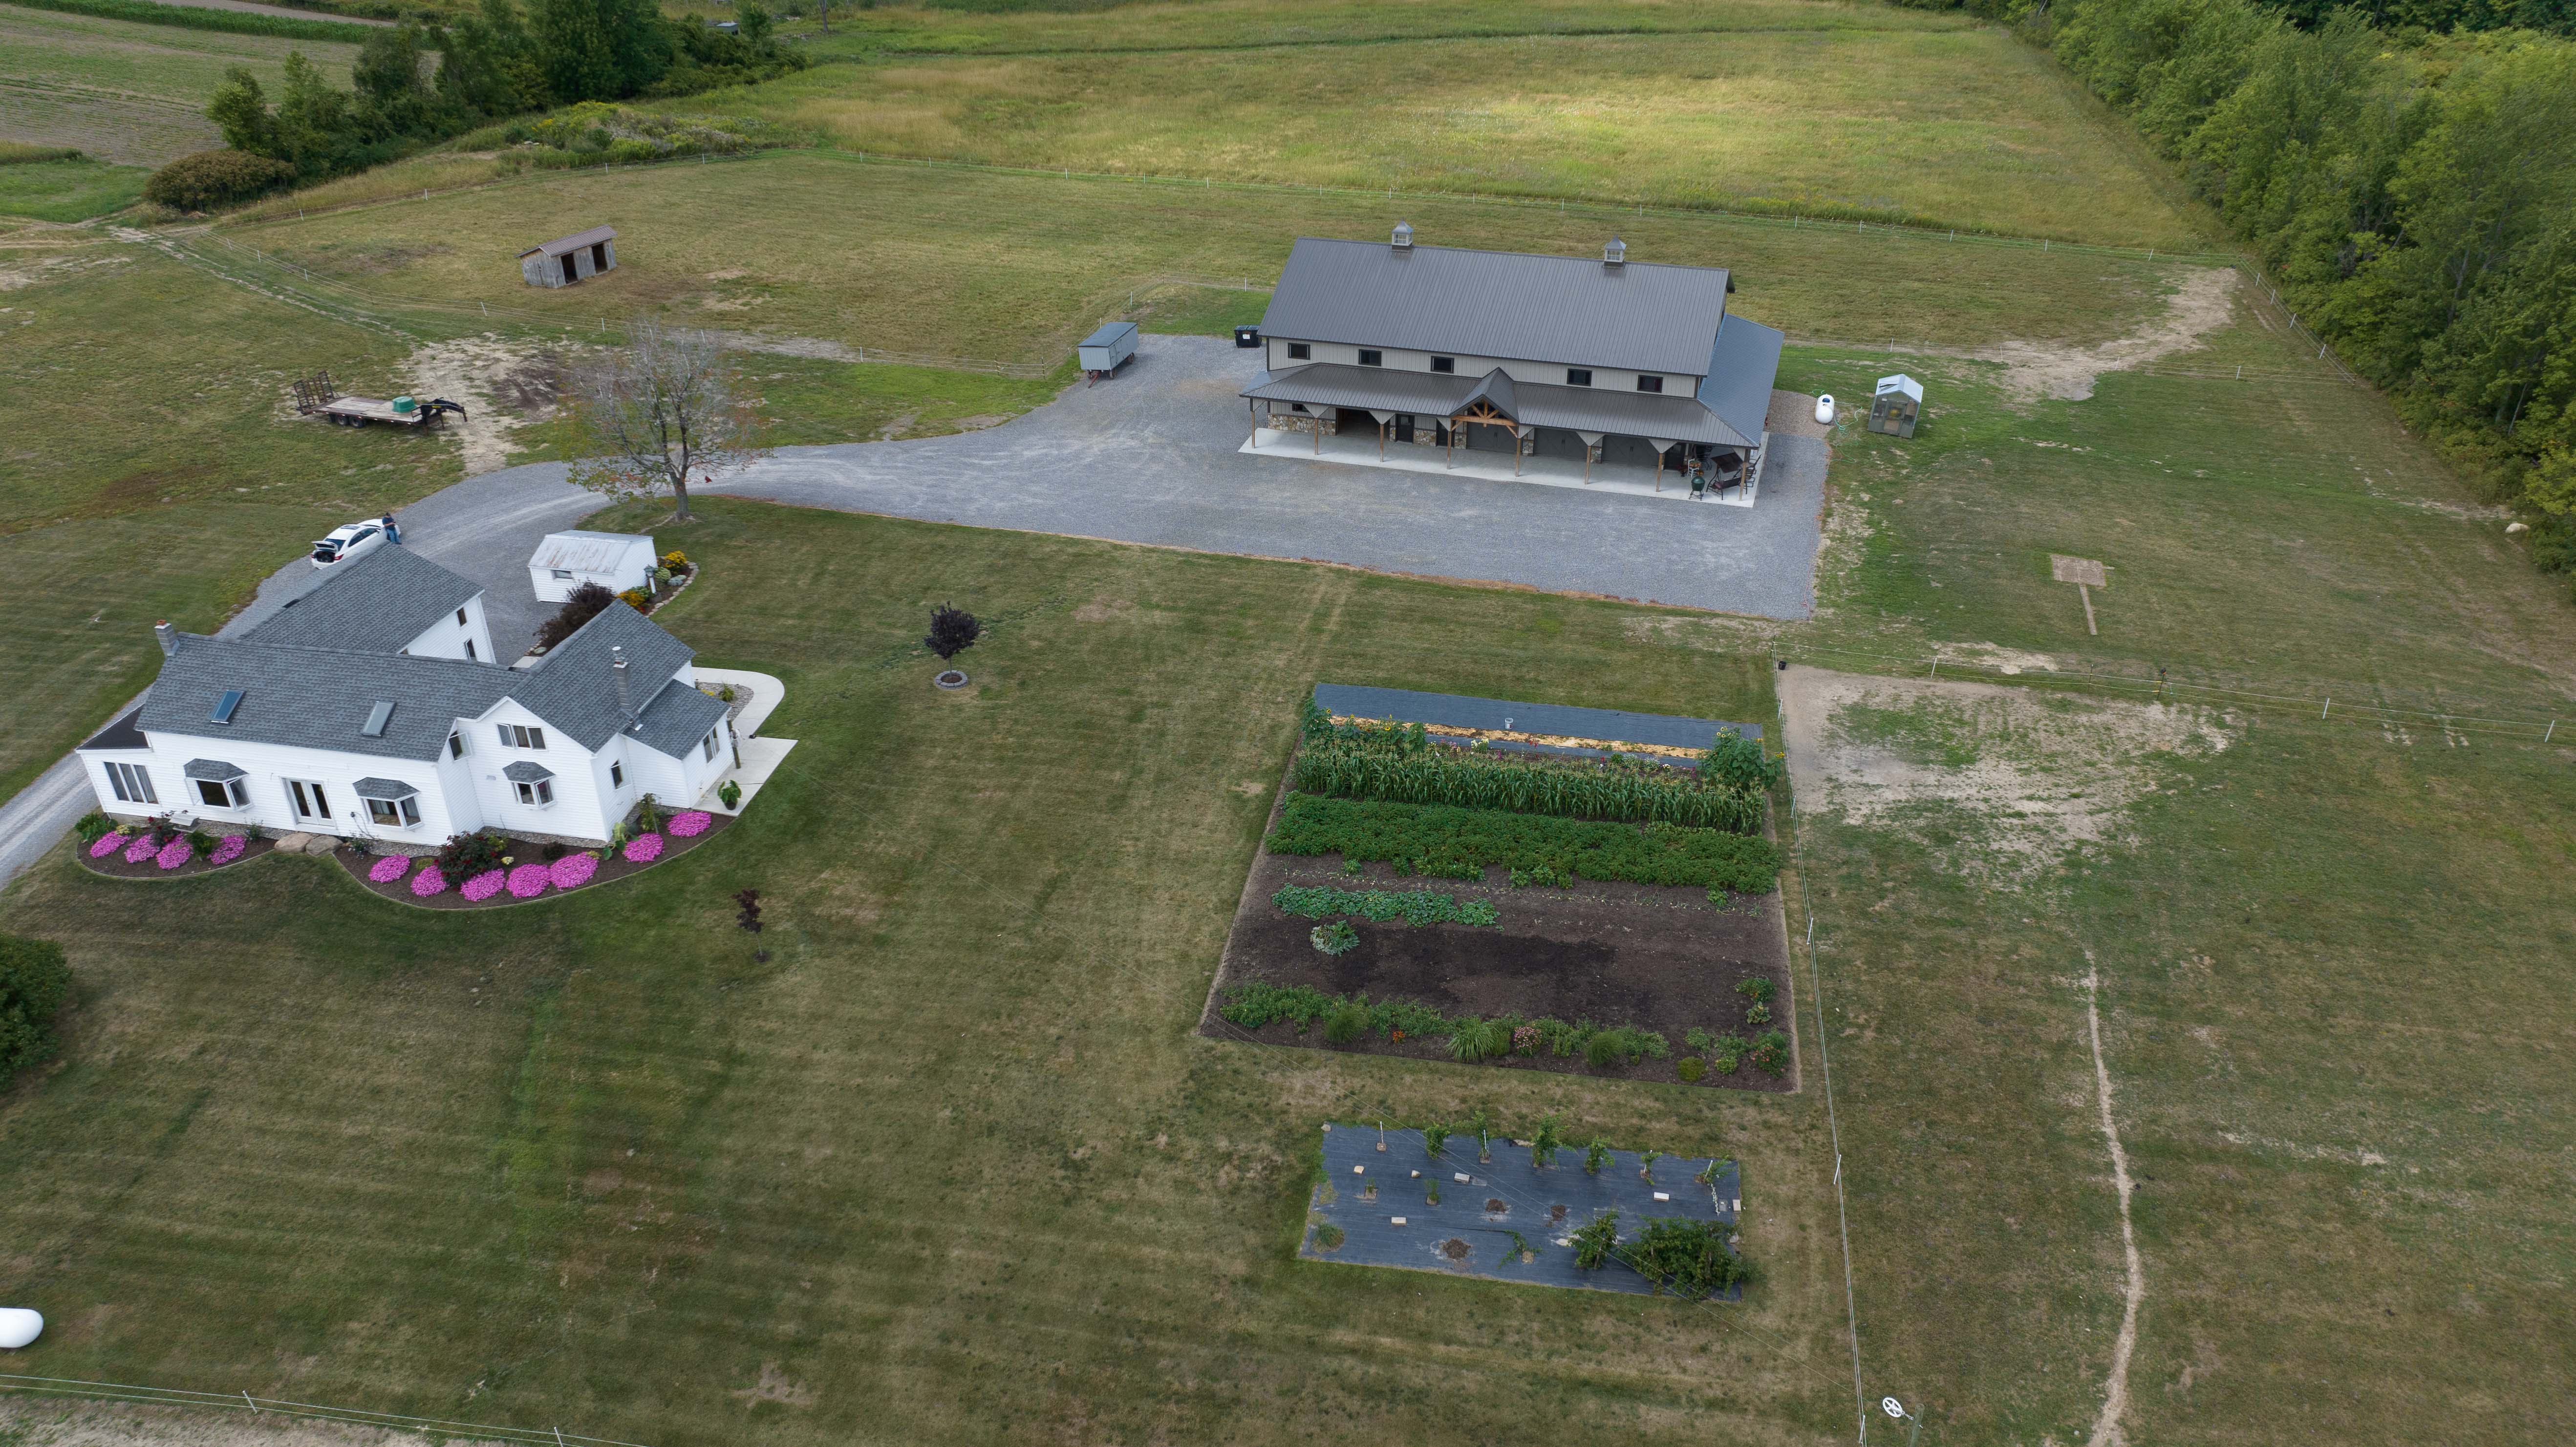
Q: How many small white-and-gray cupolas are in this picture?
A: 2